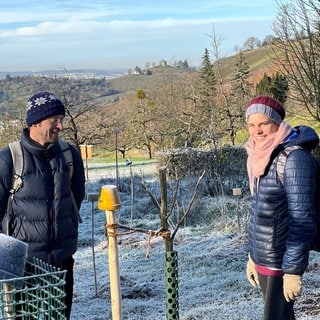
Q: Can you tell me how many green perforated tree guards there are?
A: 1